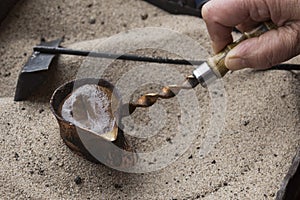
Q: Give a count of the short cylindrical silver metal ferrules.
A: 1